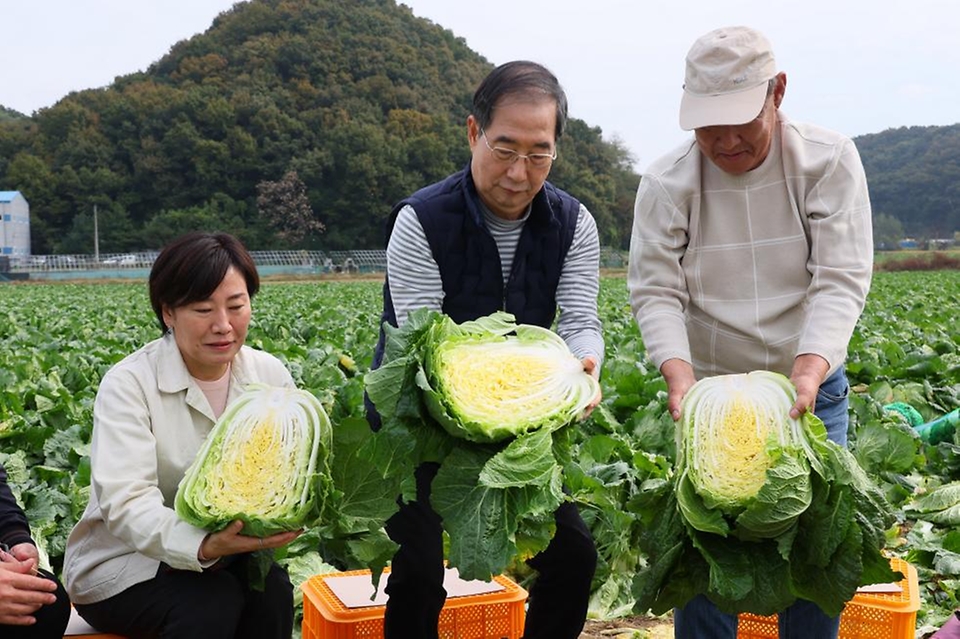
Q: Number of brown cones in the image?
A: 0